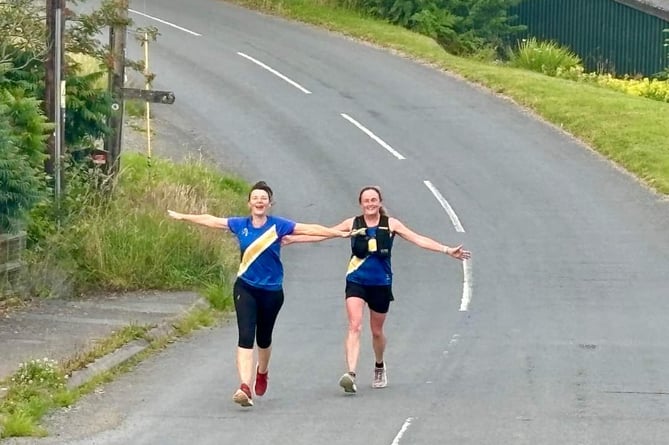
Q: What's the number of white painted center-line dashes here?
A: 6